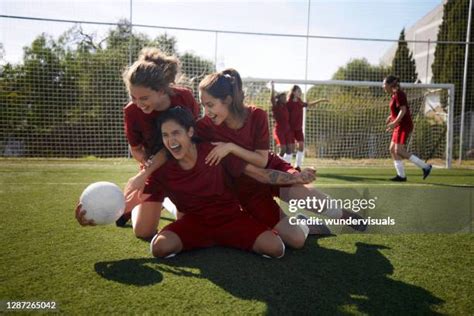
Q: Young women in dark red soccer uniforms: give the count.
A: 6